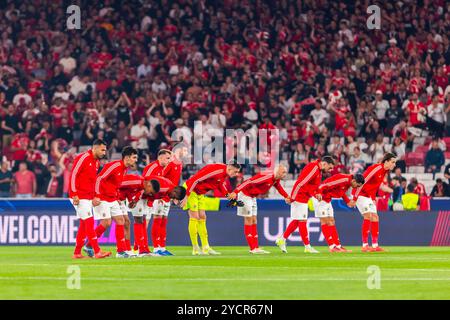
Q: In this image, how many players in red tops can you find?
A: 11